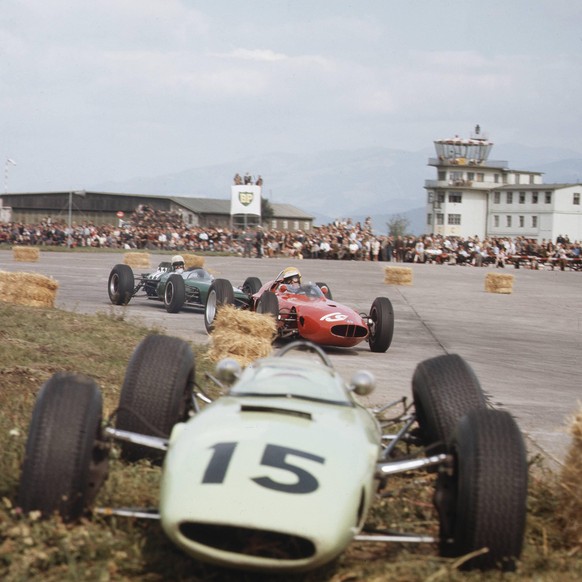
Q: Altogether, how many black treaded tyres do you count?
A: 11